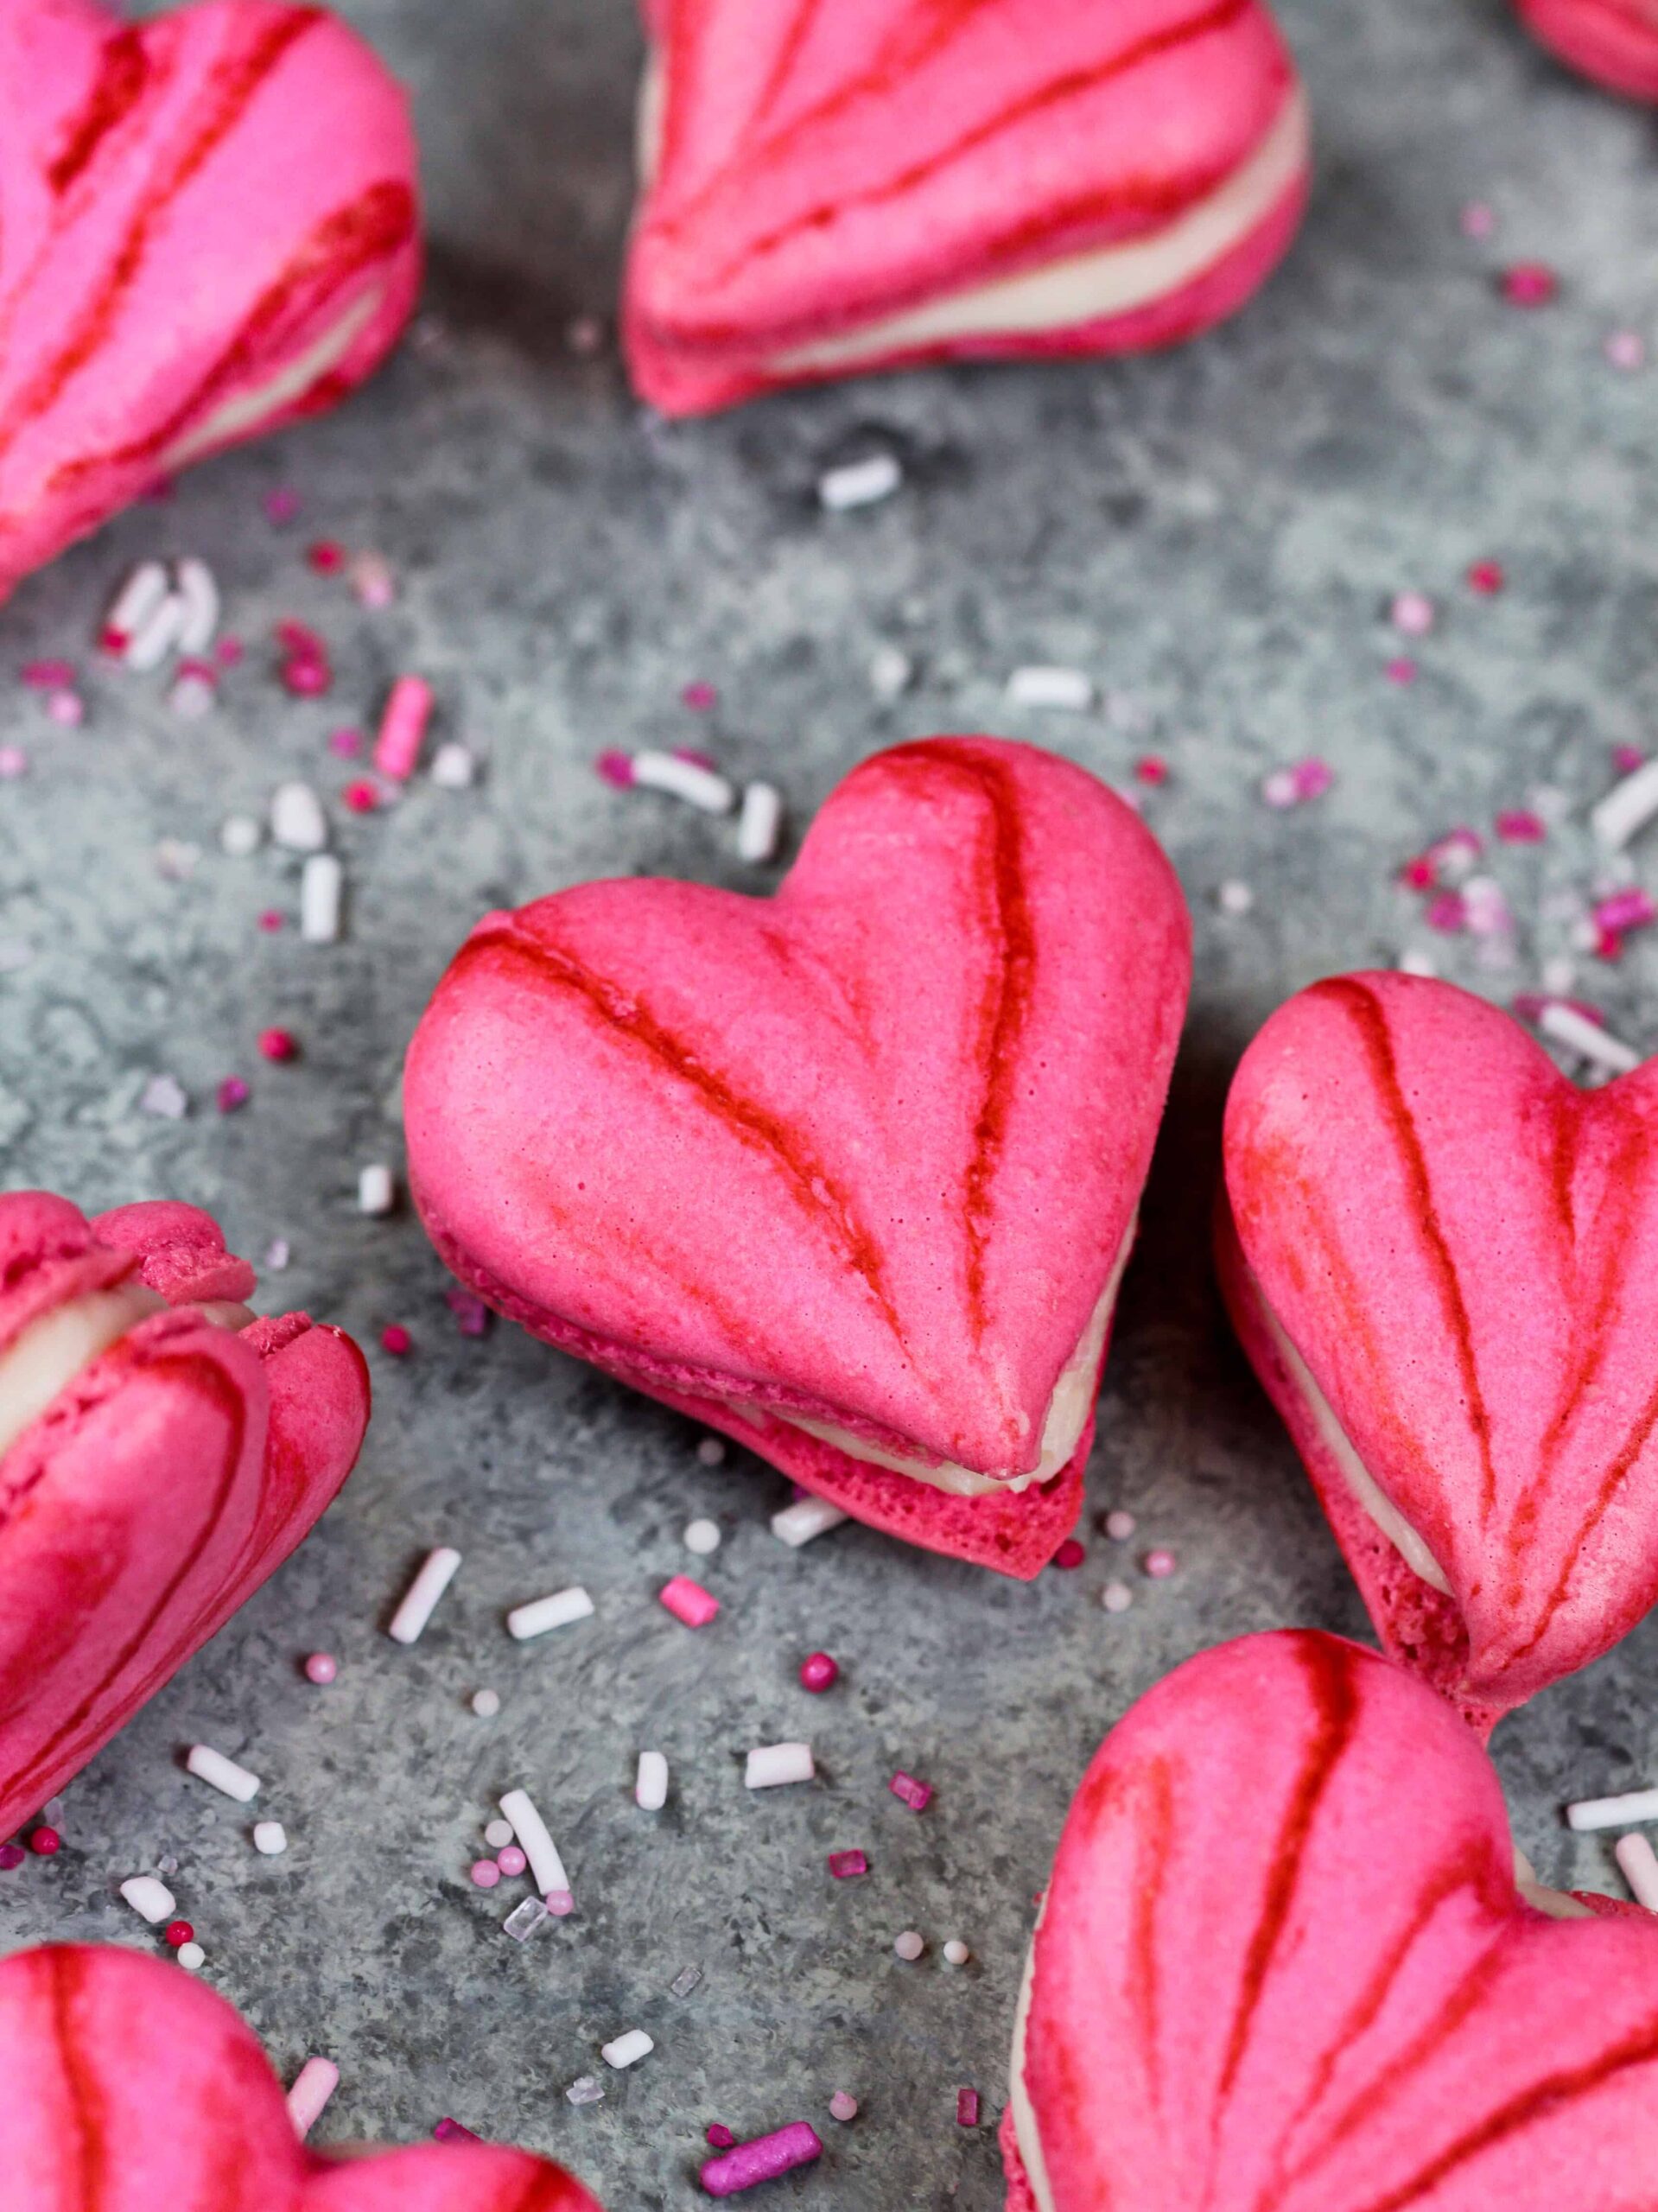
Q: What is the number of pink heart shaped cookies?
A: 8